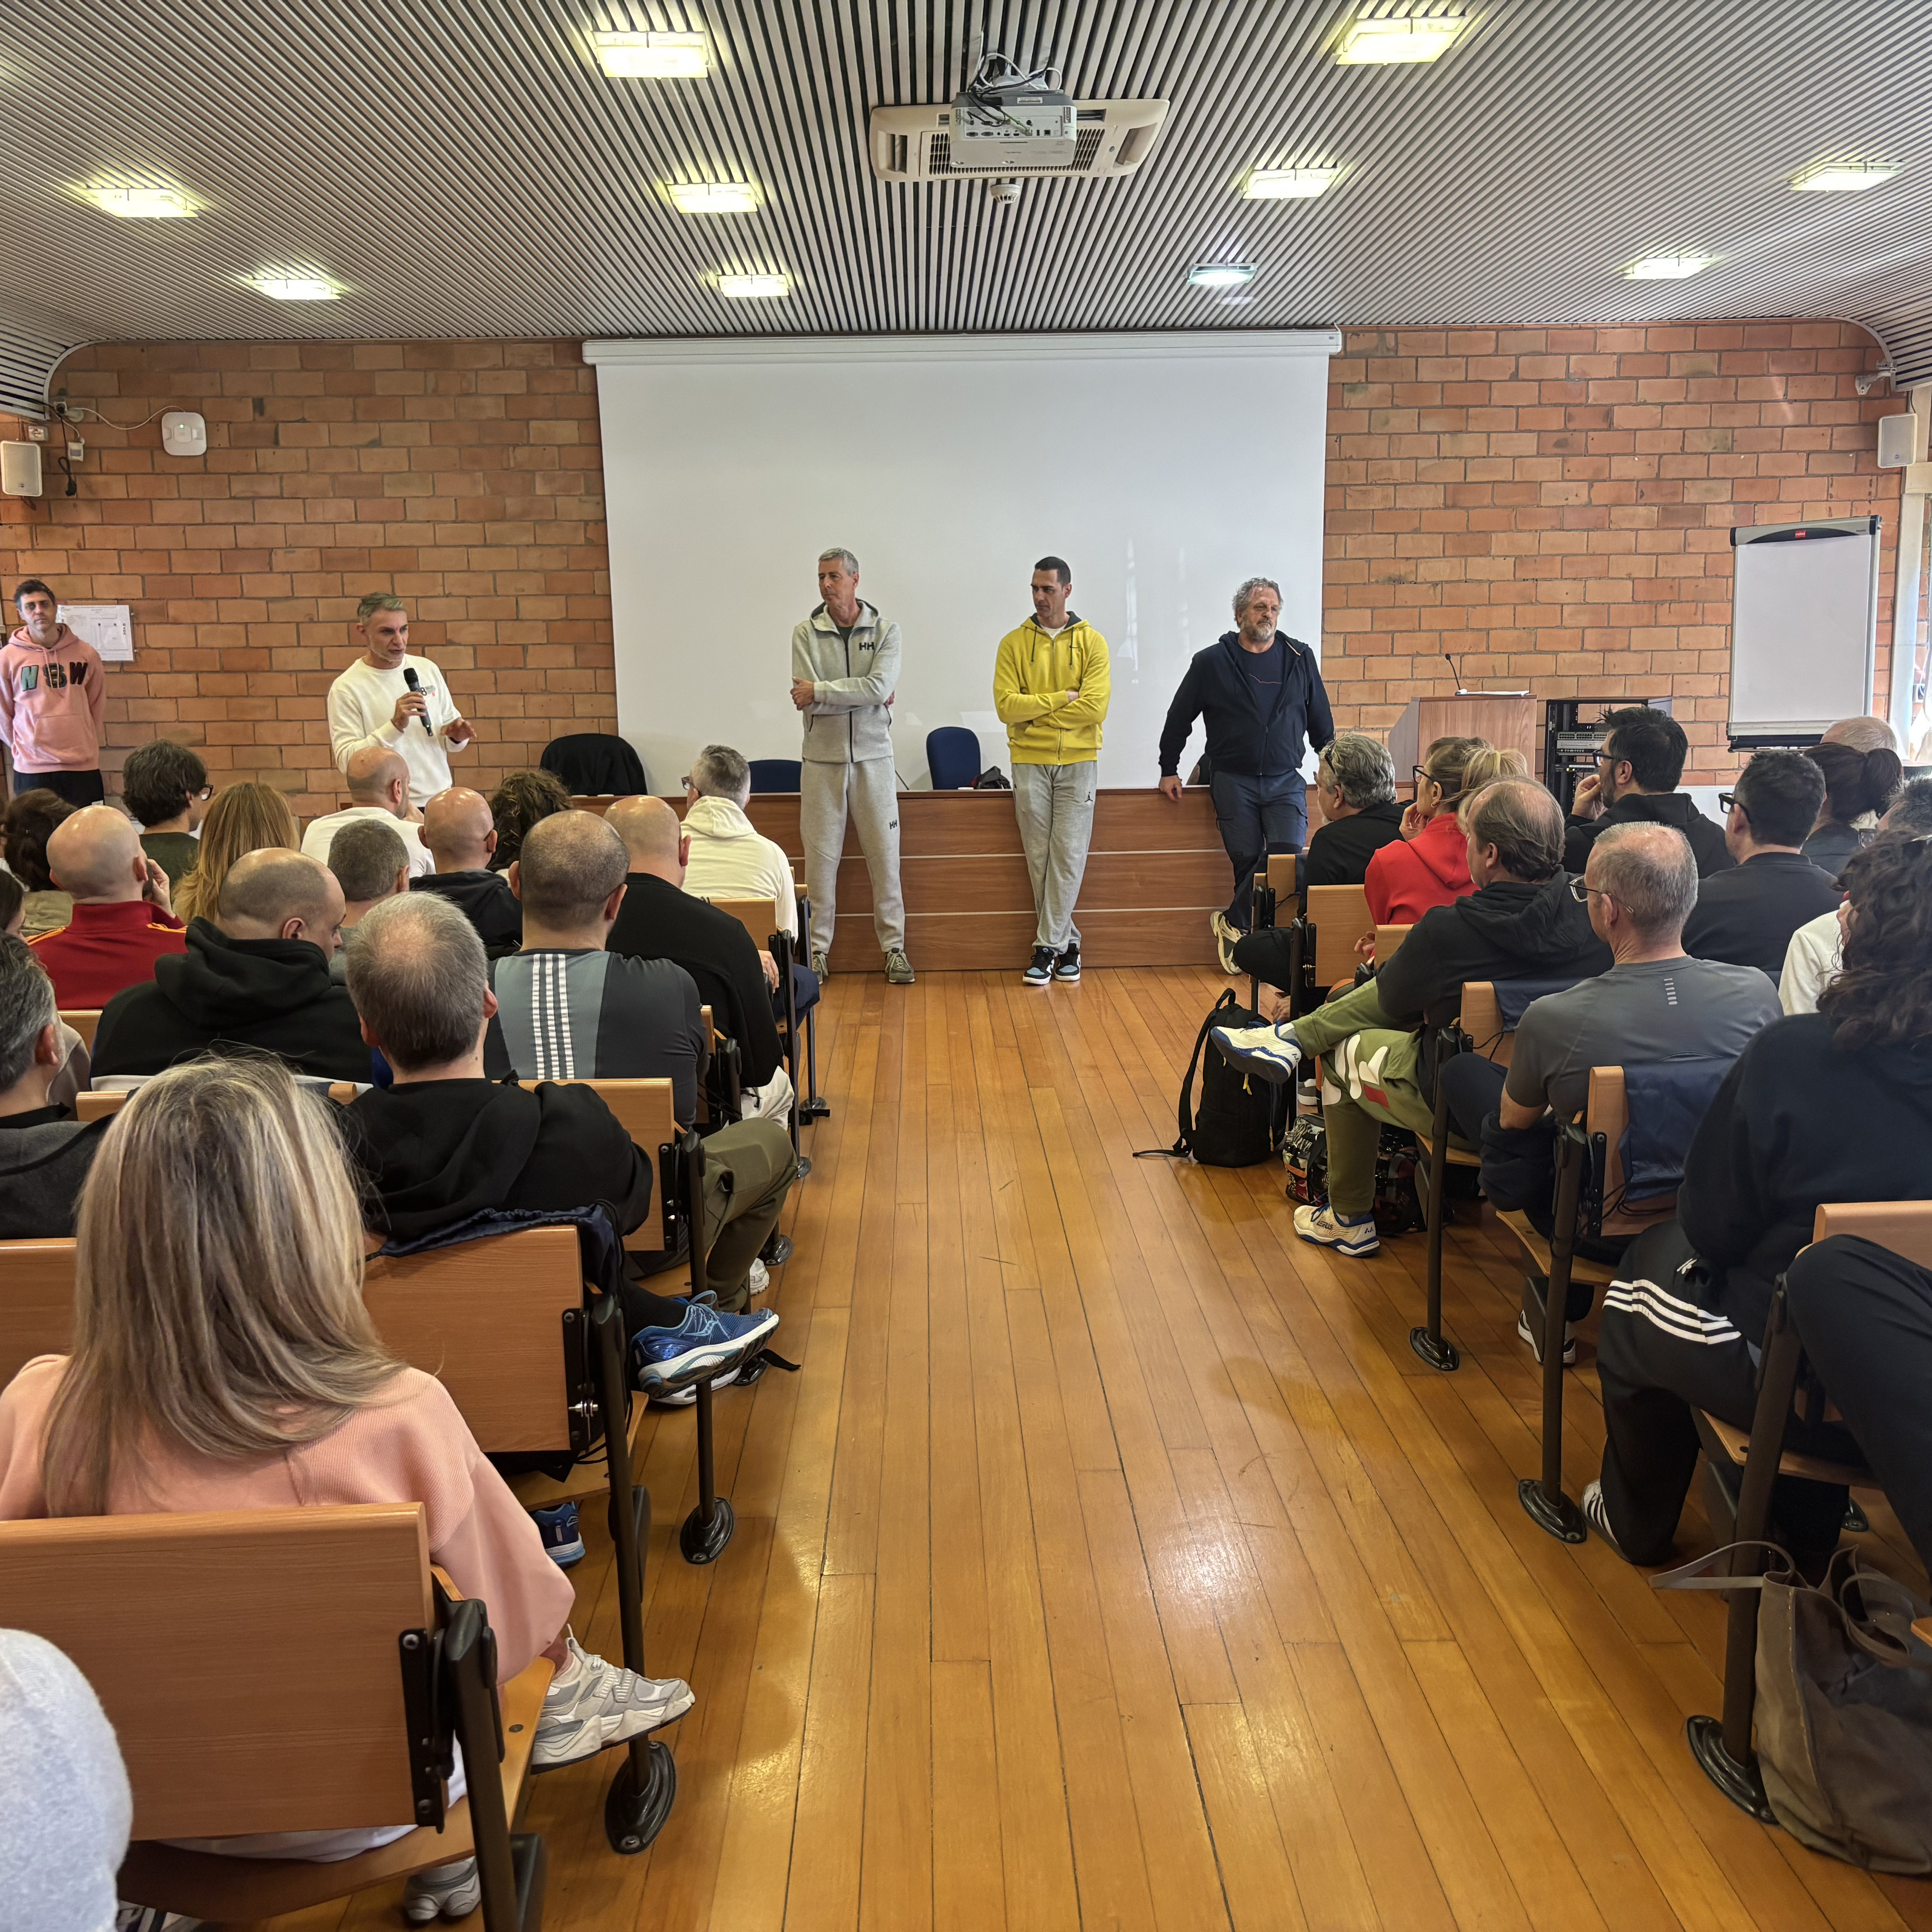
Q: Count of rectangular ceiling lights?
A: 10